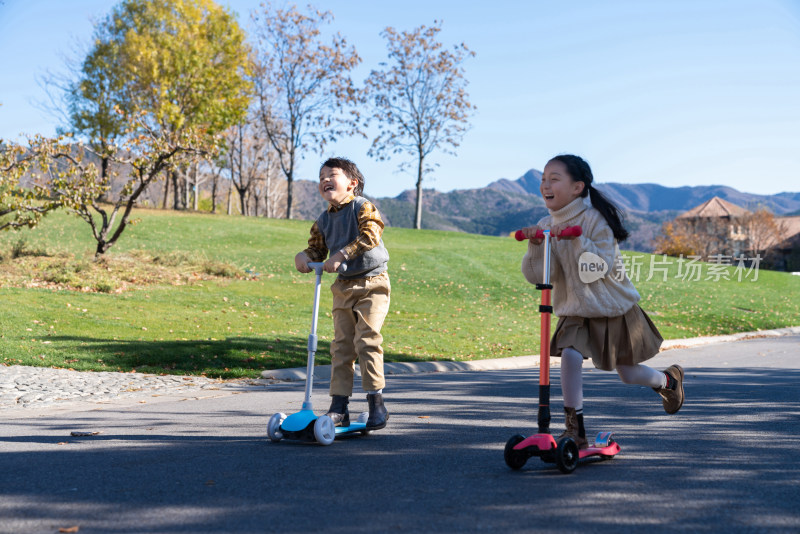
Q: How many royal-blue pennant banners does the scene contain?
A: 0